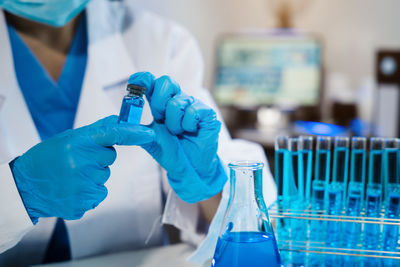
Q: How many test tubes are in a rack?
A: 8